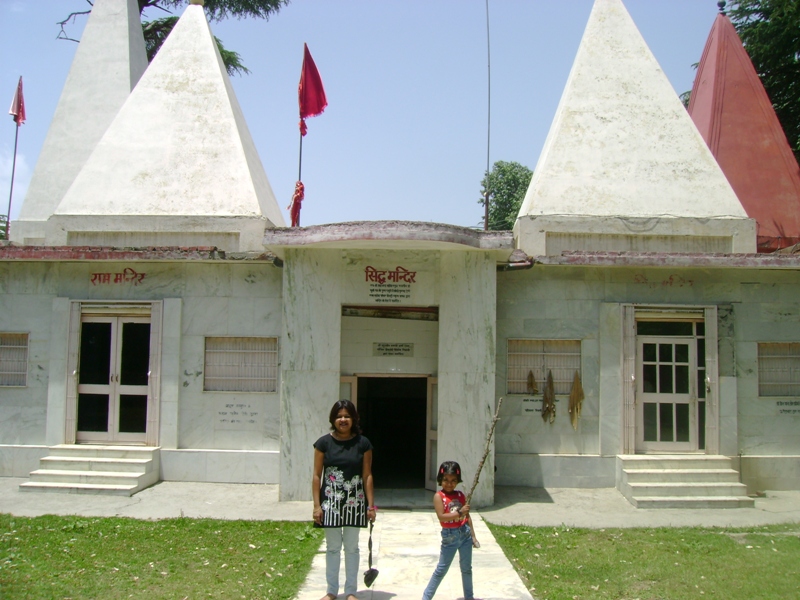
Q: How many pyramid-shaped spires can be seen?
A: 4